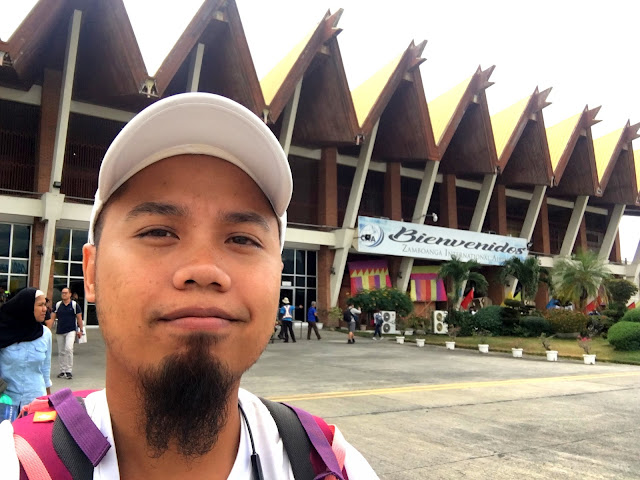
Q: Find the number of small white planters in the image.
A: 7